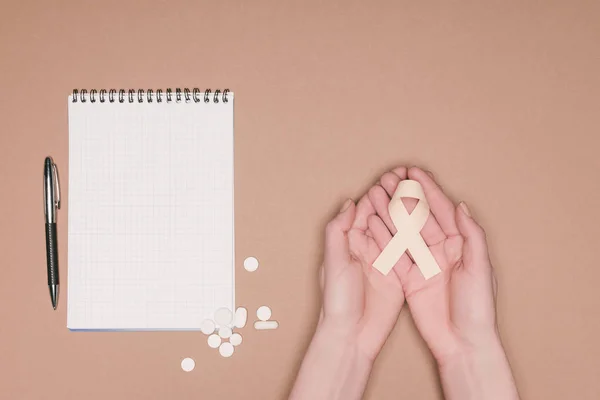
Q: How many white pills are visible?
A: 11